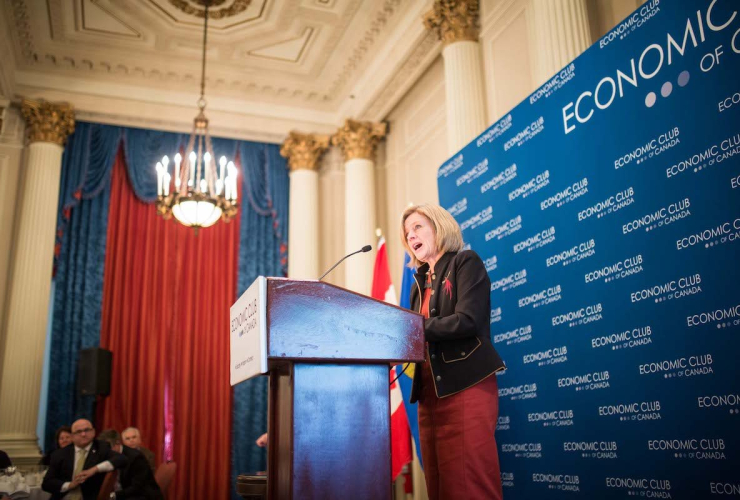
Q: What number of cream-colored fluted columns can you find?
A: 5